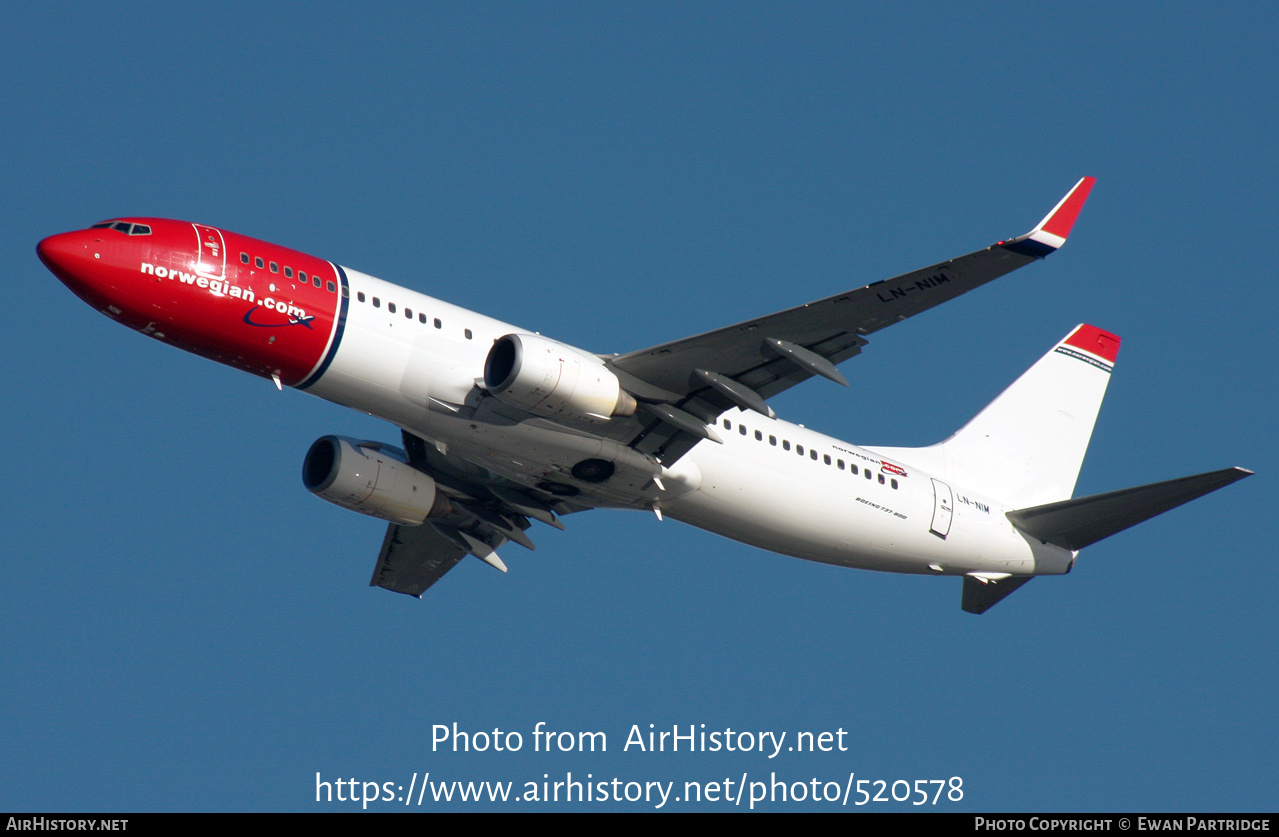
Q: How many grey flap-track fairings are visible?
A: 6